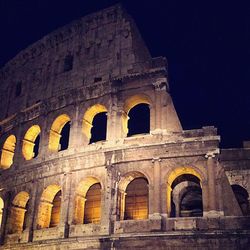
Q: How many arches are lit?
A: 11